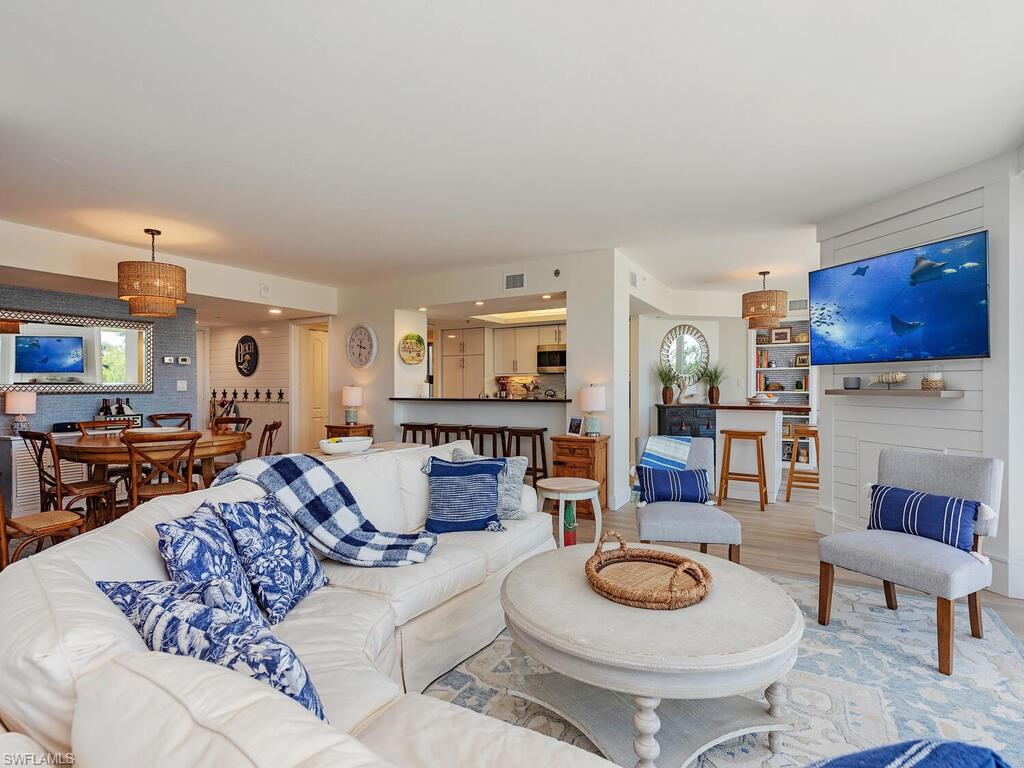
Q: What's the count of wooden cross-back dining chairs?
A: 7